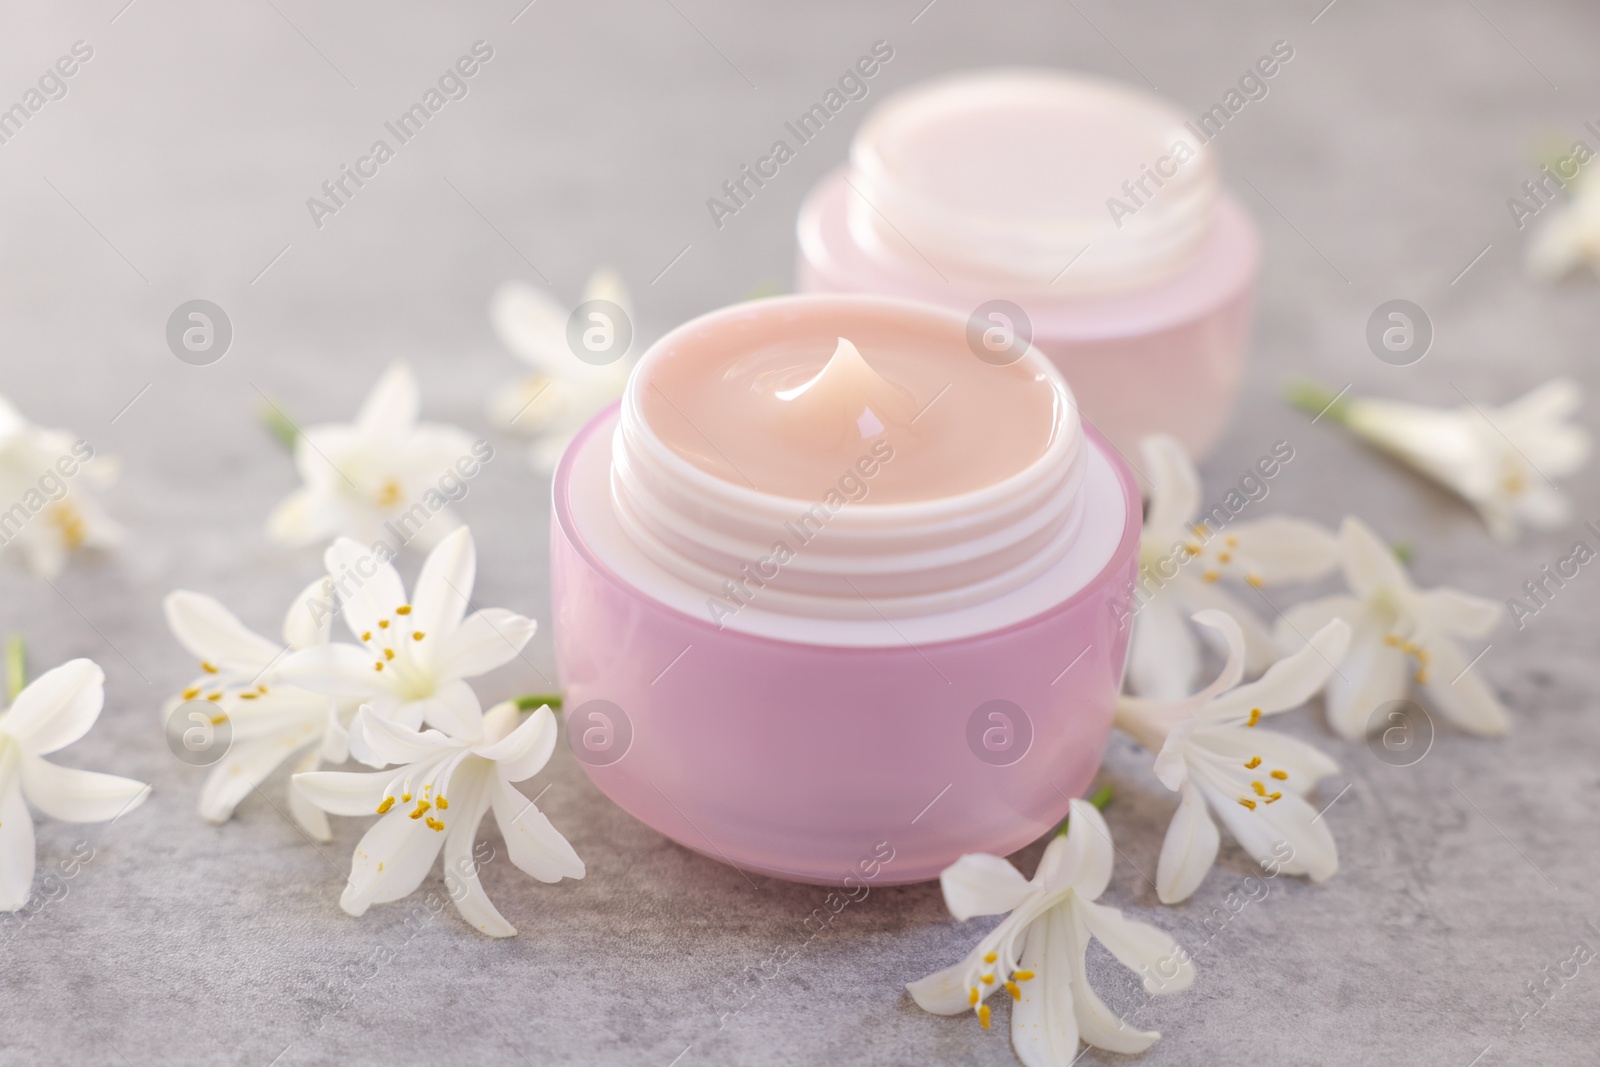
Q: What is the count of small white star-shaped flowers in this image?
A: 13